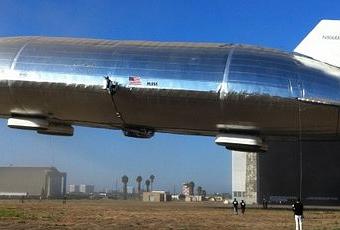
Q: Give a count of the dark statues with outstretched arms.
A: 0